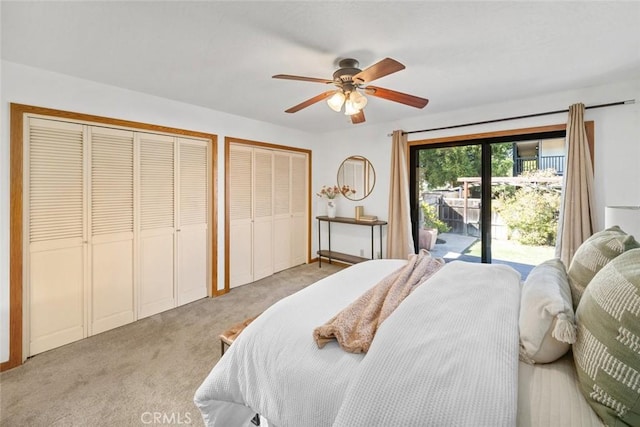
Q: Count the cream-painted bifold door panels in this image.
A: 8